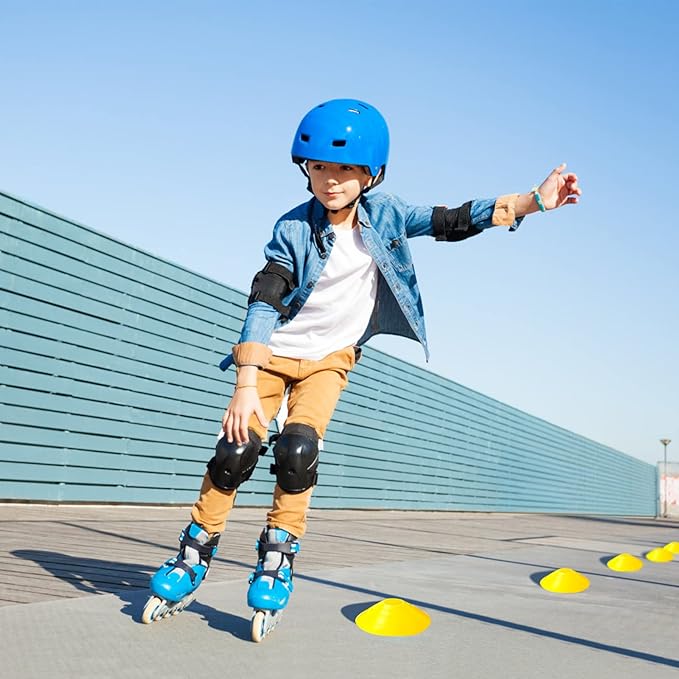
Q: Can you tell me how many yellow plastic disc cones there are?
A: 5